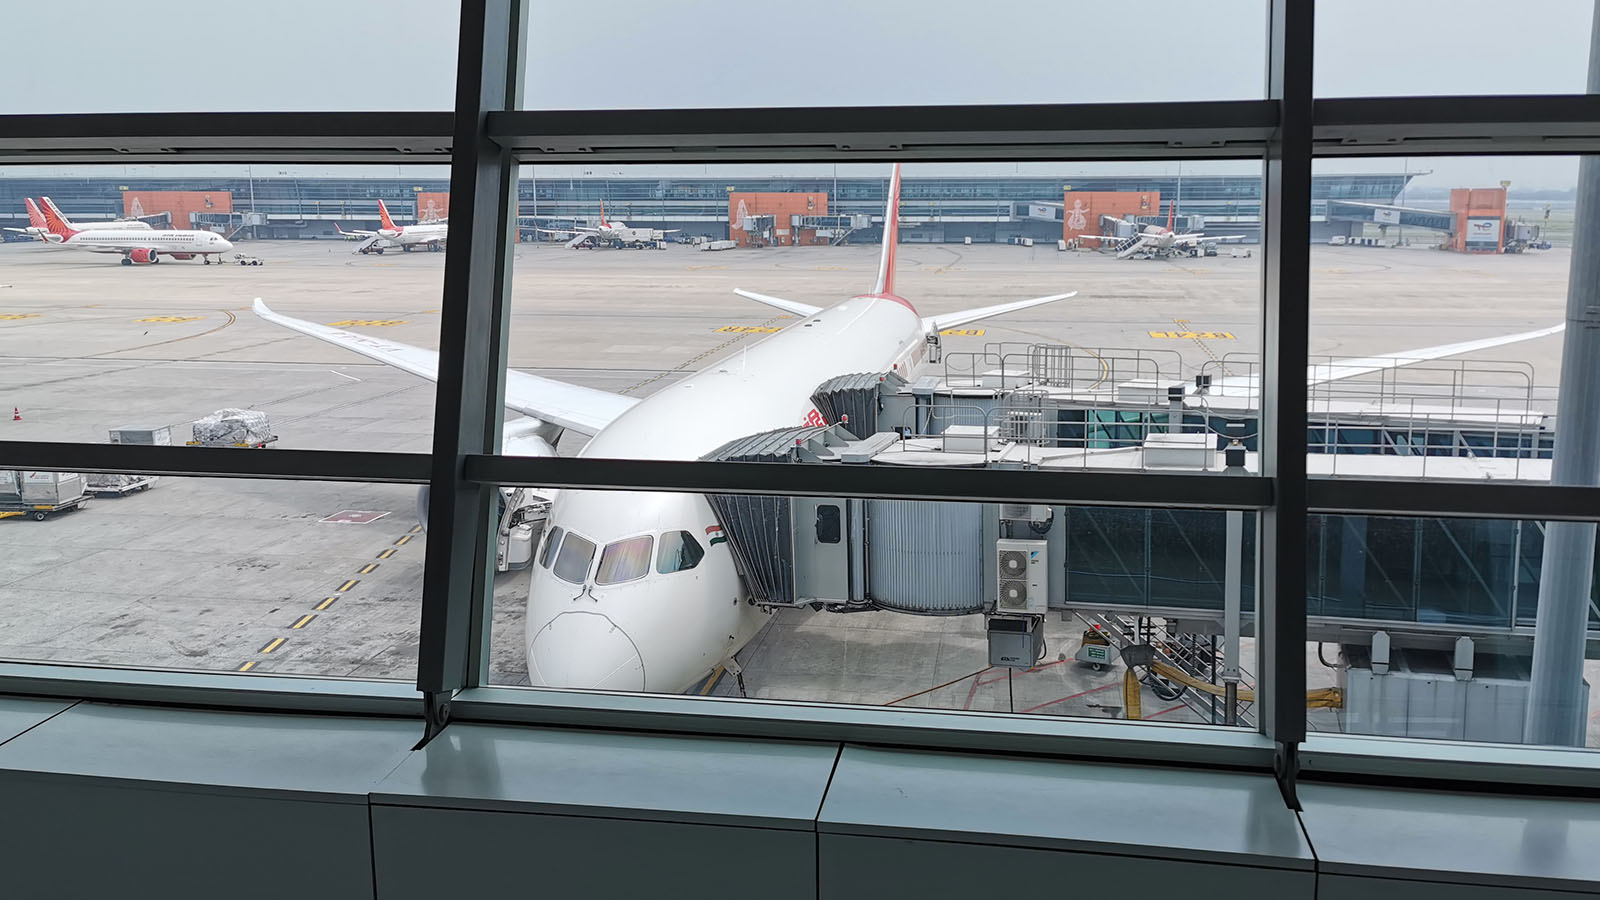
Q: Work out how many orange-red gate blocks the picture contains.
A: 5